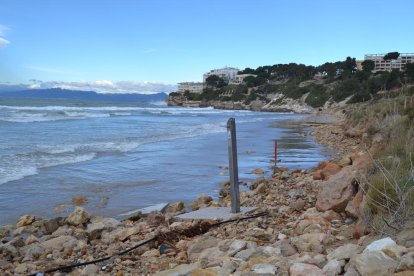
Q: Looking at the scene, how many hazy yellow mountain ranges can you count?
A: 0